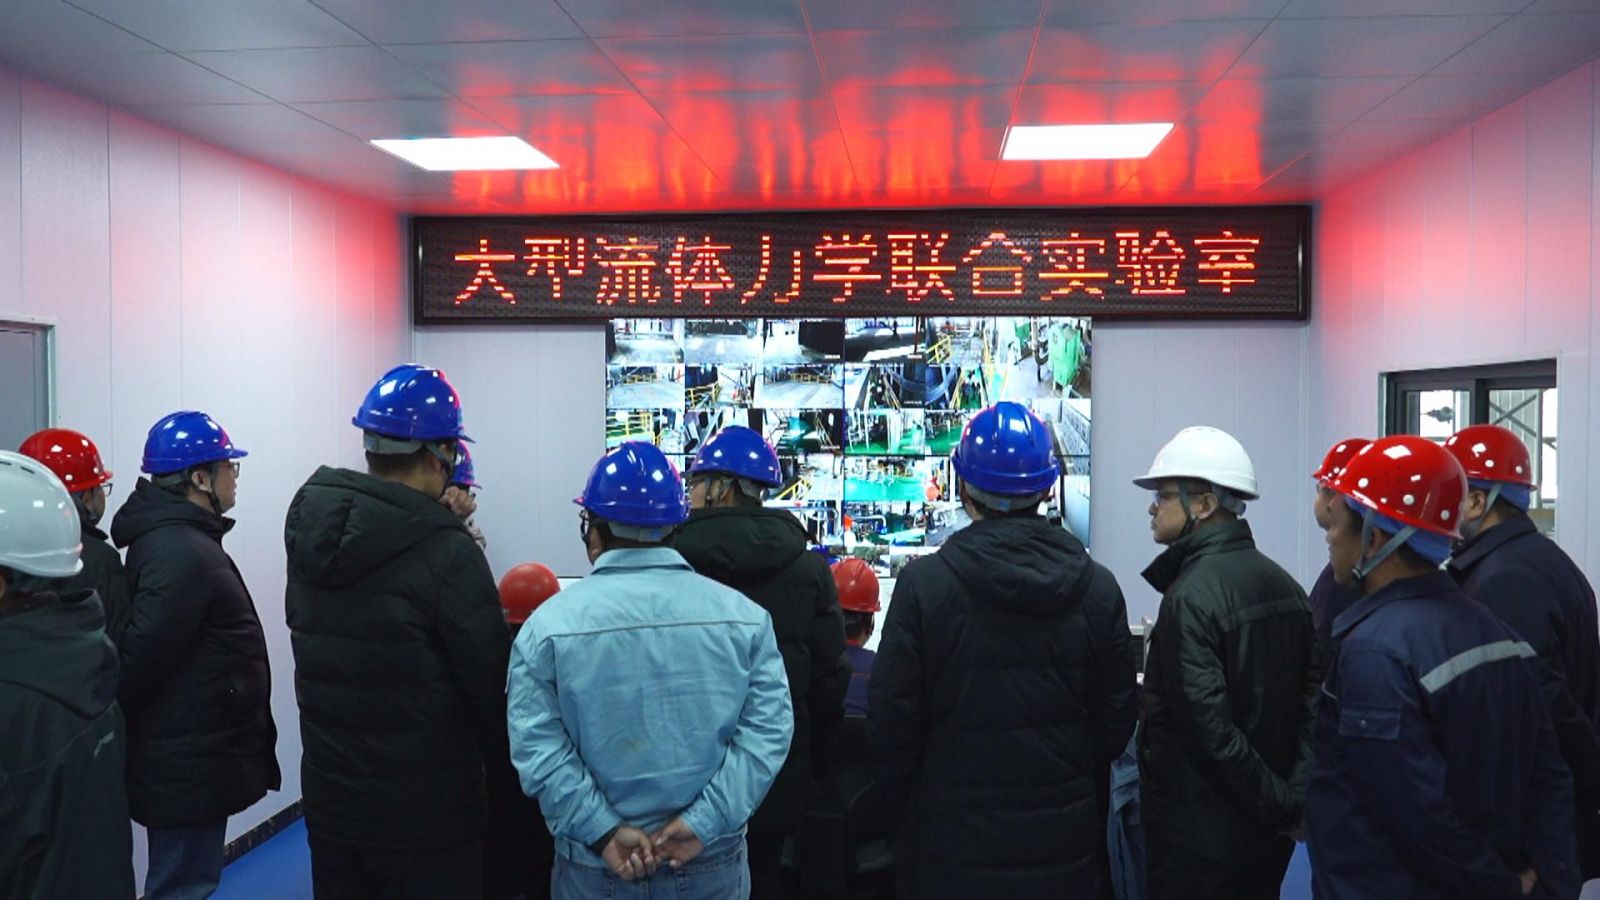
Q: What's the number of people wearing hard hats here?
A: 14